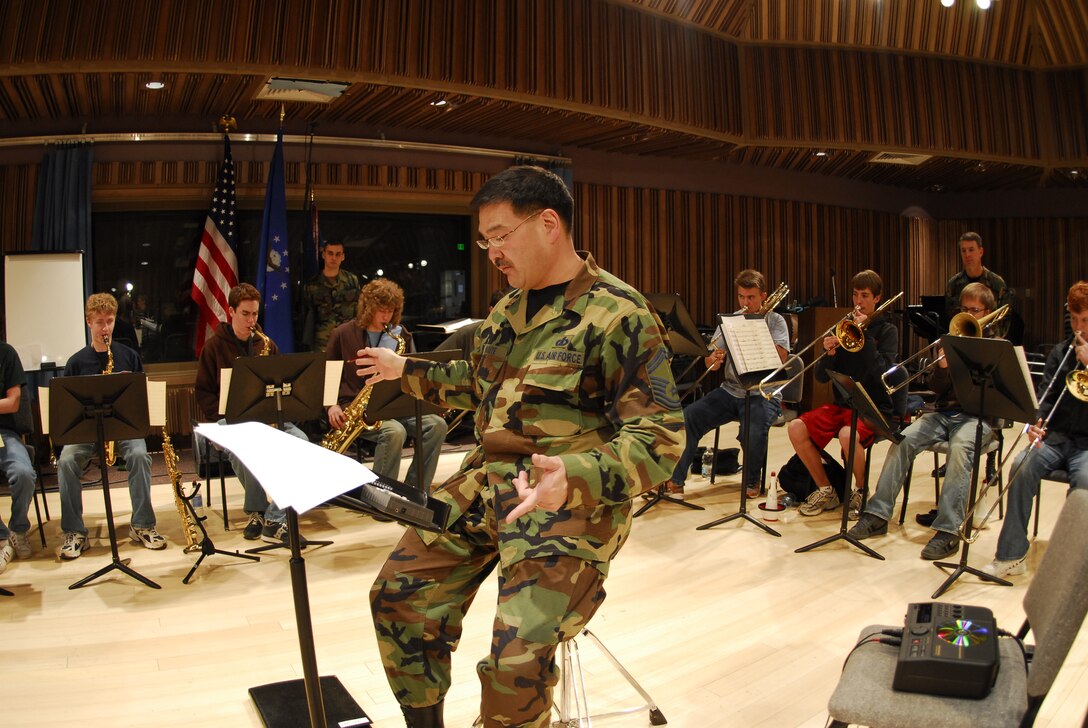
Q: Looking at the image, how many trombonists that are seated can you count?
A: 4